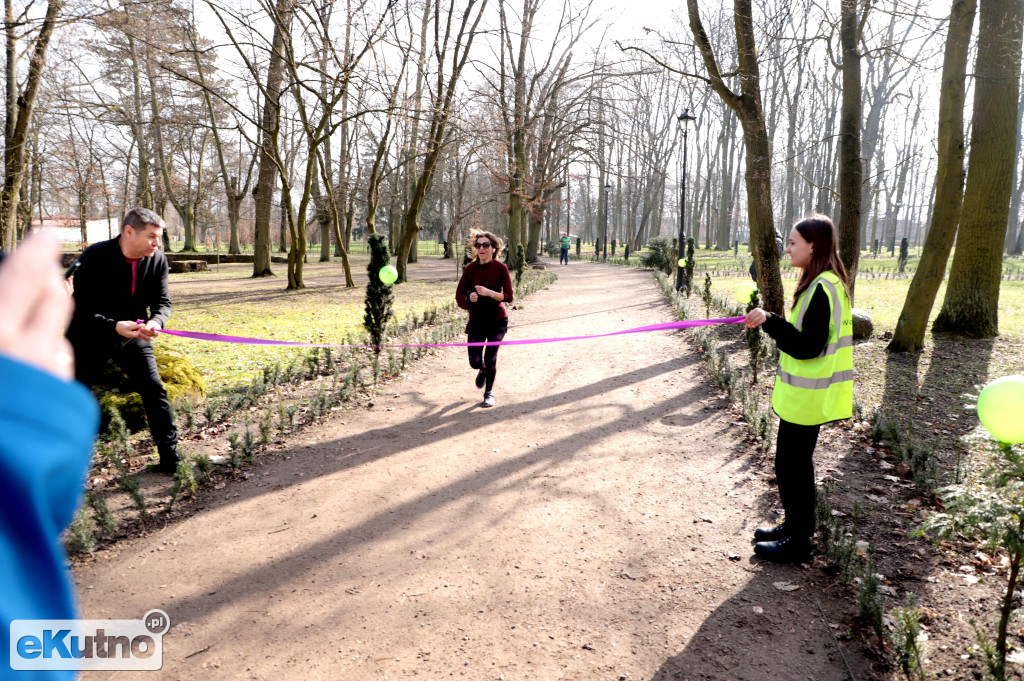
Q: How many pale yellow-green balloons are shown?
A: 4